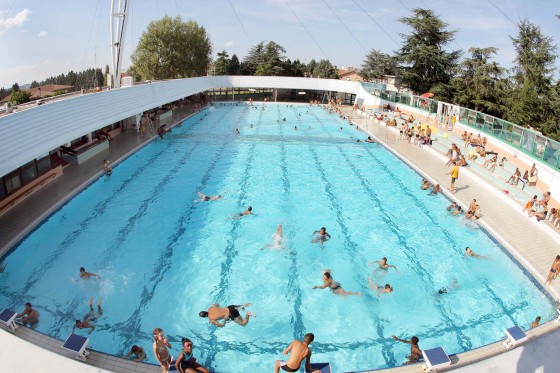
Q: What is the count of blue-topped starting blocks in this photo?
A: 6